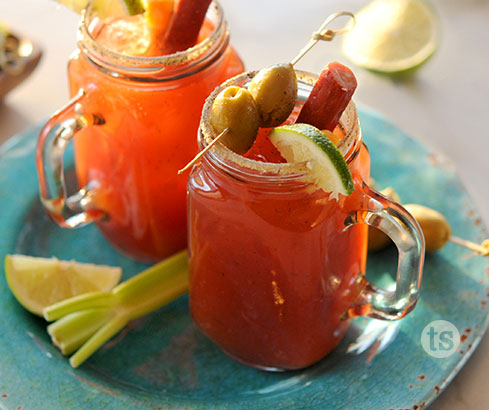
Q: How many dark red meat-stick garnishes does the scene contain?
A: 2